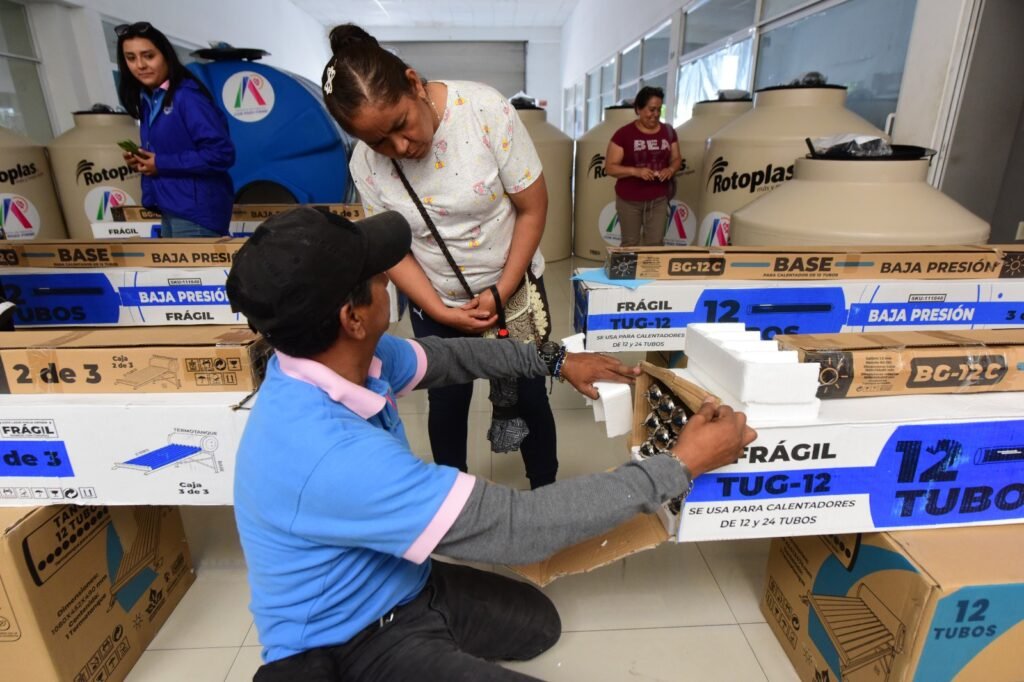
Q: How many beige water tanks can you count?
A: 7